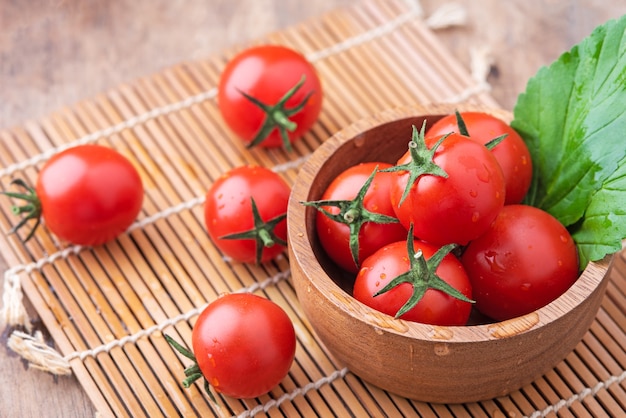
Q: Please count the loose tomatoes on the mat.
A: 4